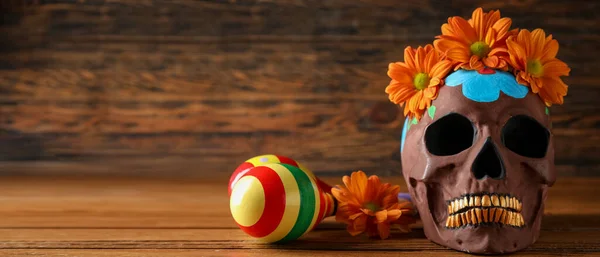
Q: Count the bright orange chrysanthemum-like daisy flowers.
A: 4